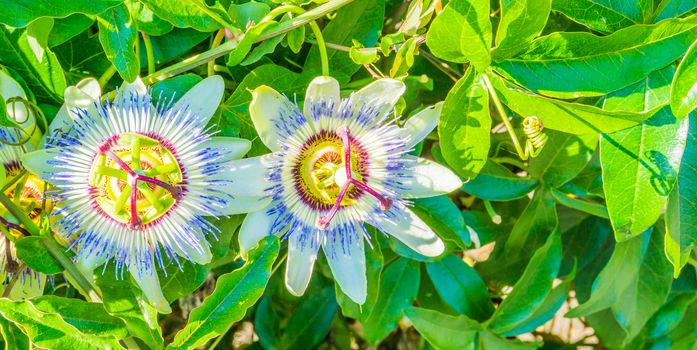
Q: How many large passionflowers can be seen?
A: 2